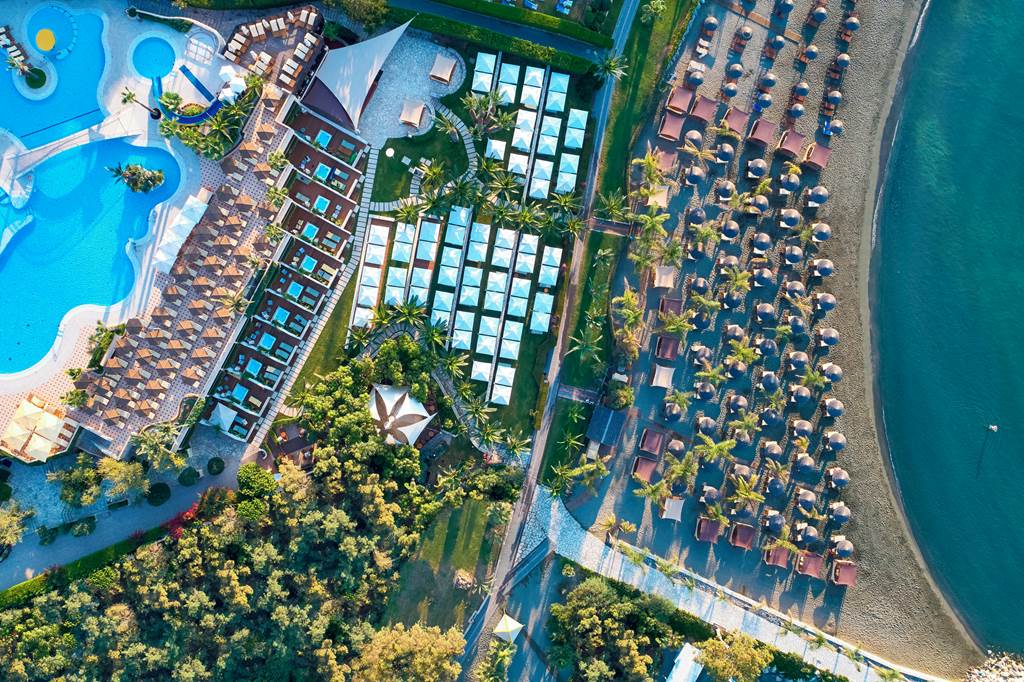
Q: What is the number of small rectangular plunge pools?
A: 10